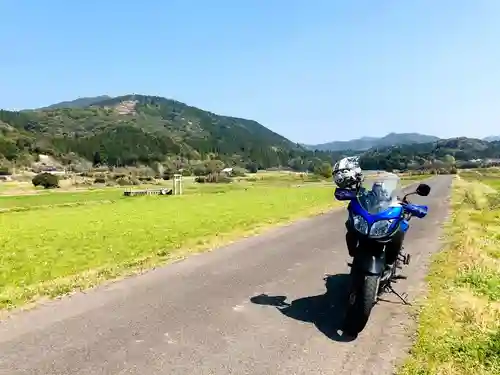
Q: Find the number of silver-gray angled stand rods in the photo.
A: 1